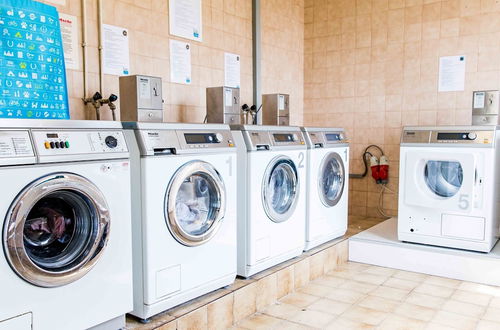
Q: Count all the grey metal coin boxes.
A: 4